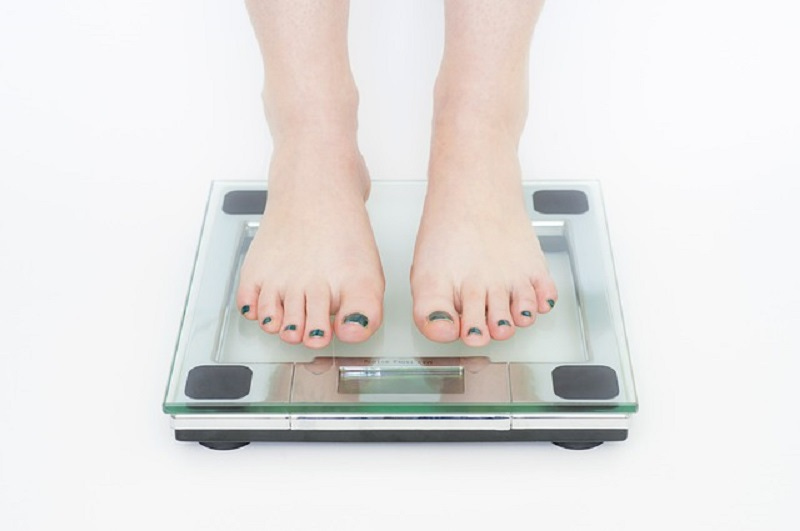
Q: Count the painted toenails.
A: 10